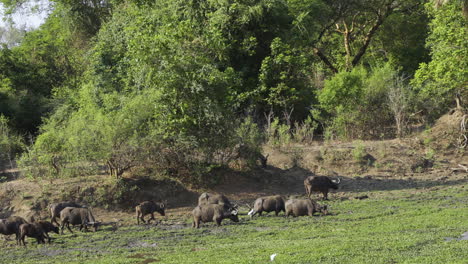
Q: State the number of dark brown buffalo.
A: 11